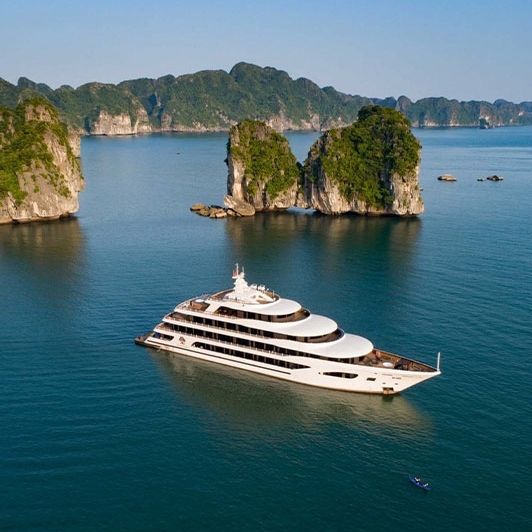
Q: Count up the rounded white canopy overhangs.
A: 3